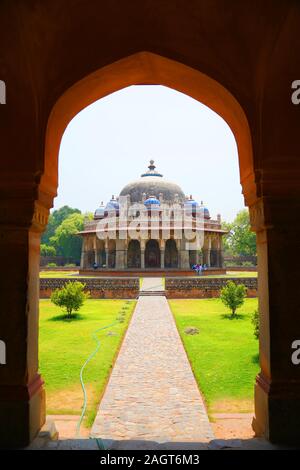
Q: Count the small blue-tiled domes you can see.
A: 5